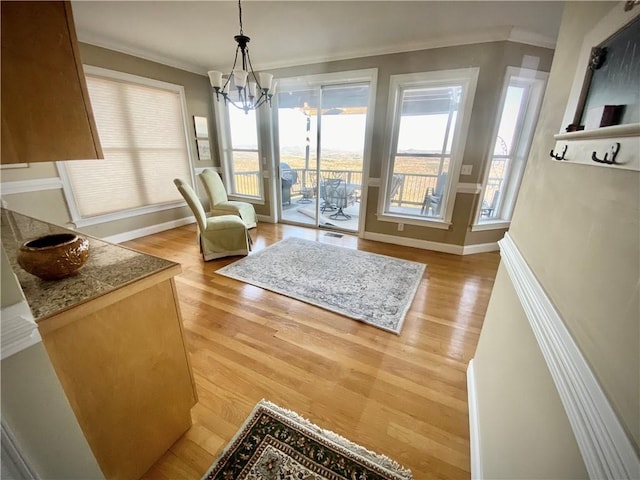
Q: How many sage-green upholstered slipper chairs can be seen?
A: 2